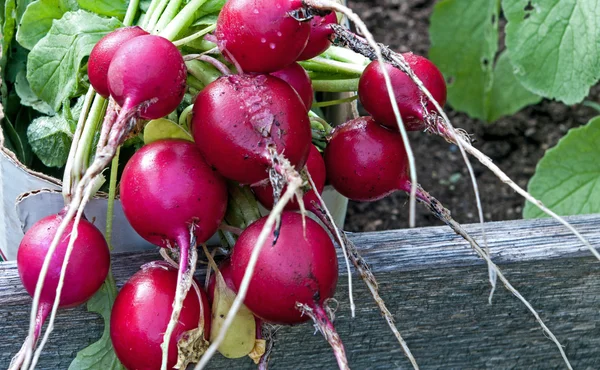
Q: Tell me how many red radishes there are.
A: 14